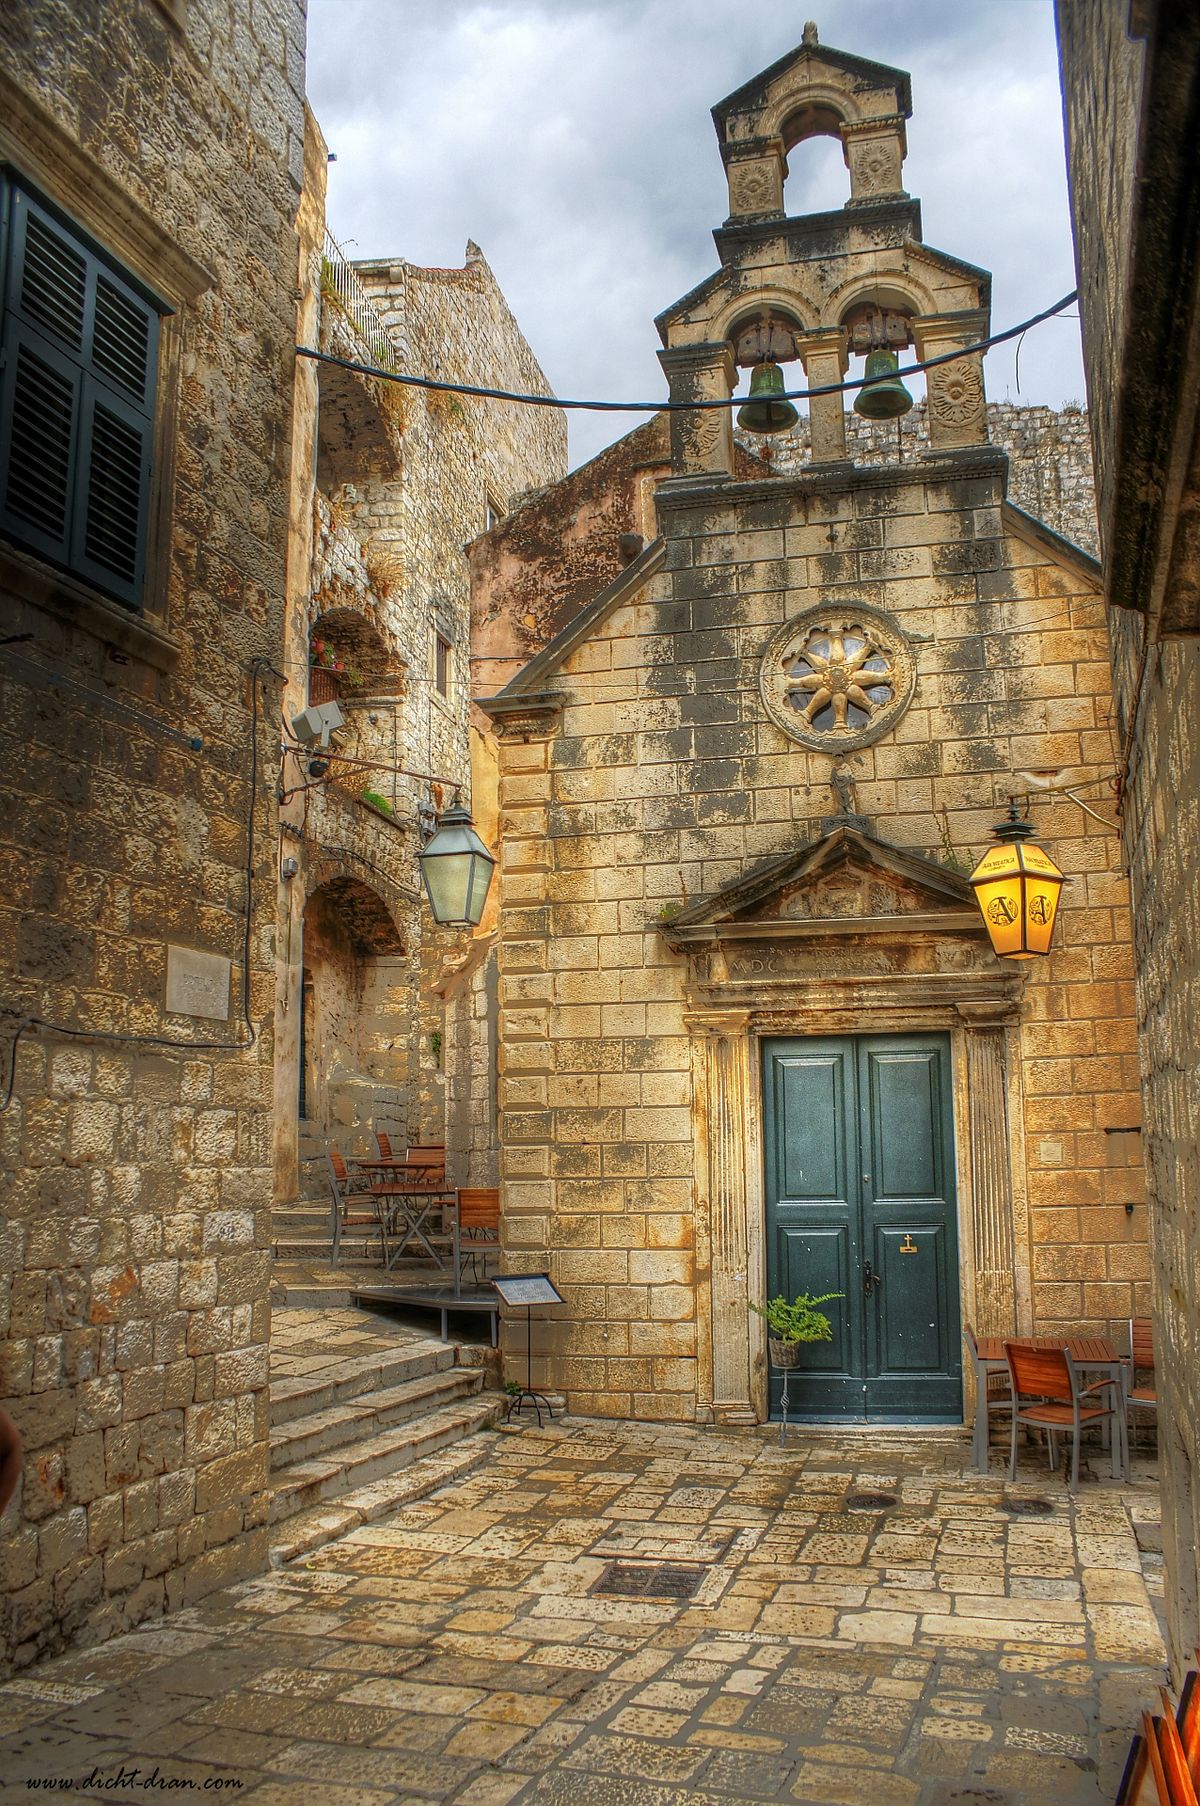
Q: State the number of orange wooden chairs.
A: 7